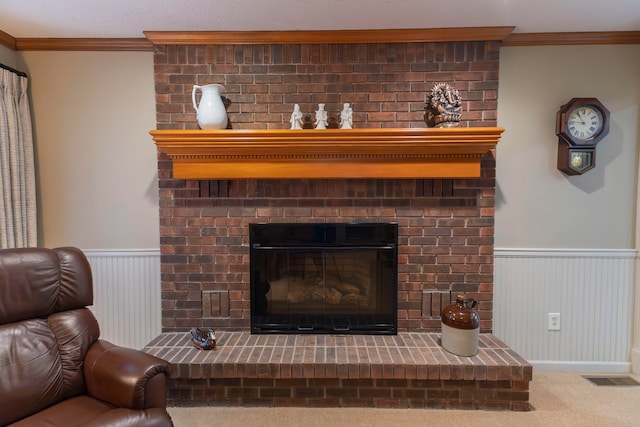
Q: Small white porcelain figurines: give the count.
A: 3